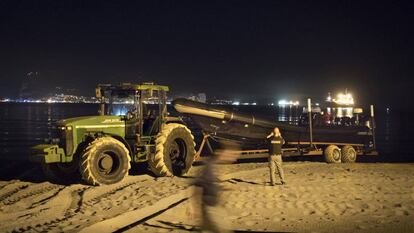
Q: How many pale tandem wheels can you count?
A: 2